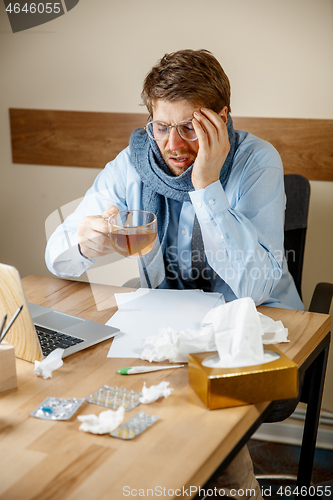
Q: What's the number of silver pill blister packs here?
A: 3